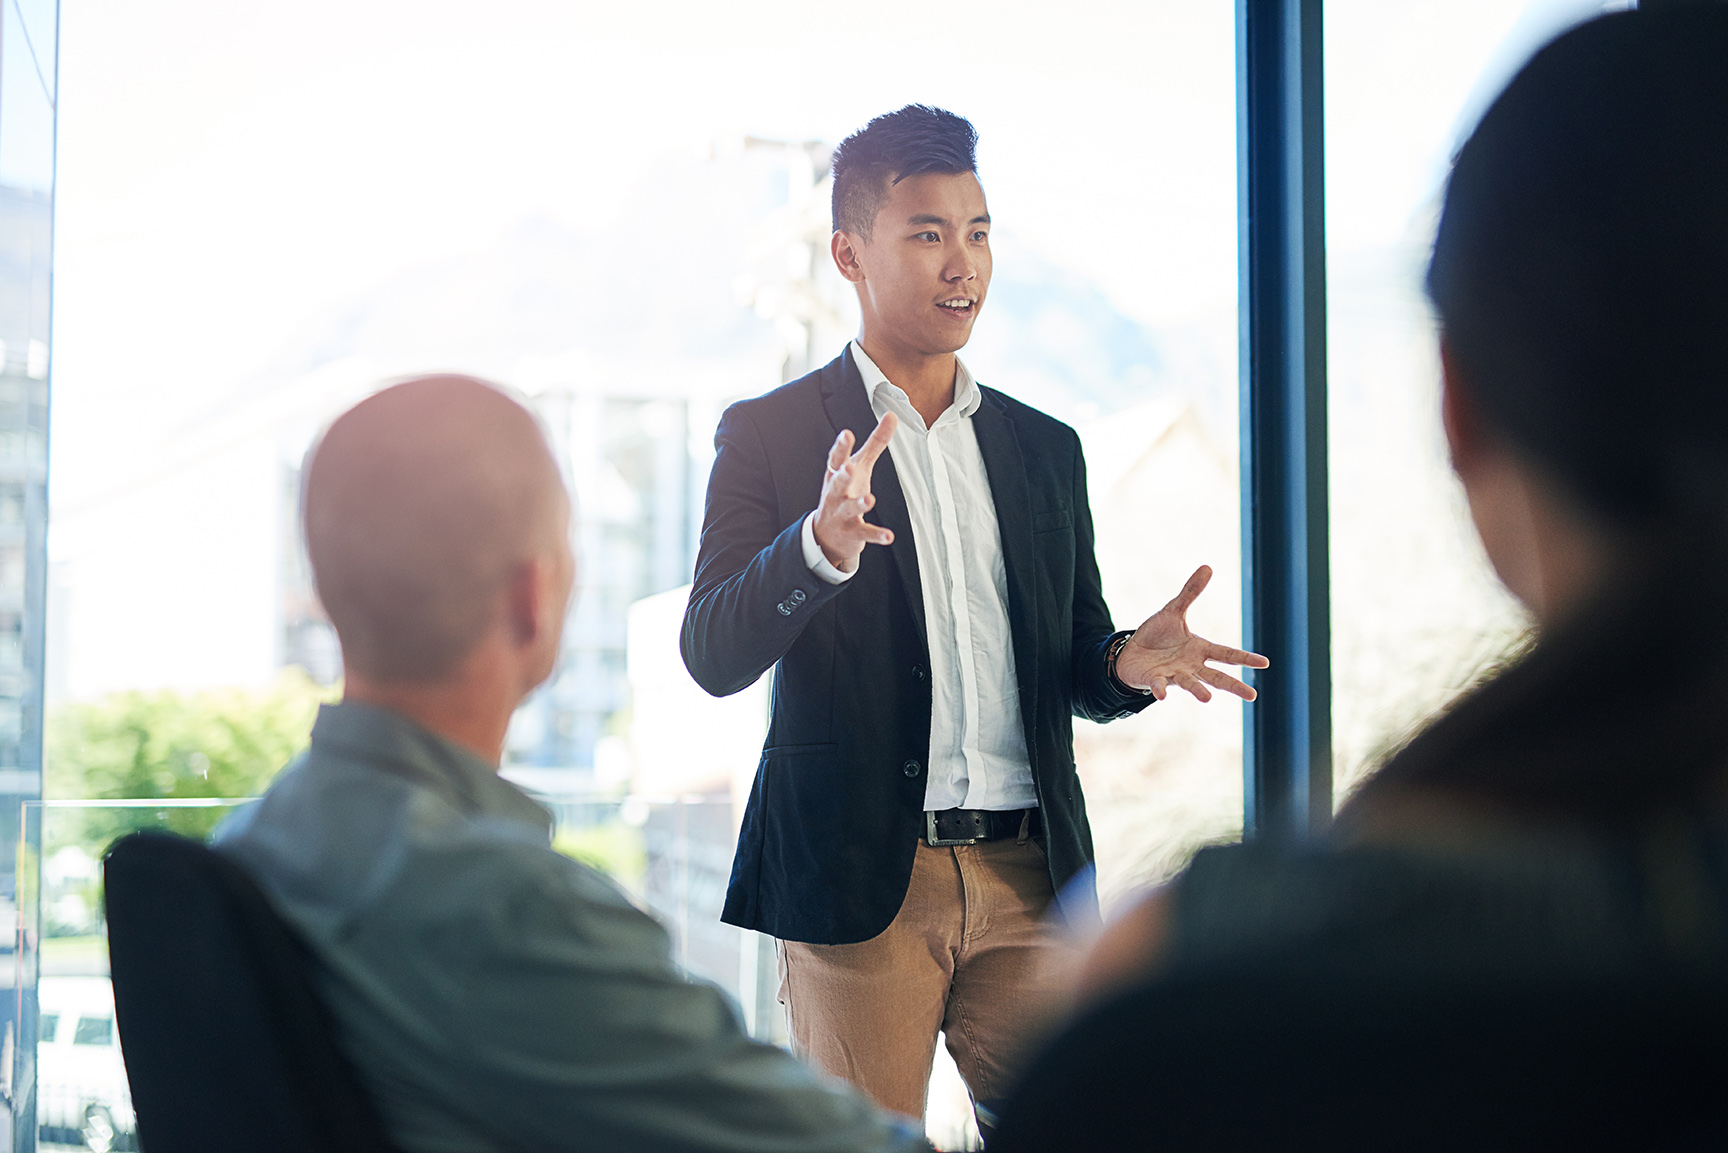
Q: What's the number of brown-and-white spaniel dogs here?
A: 0